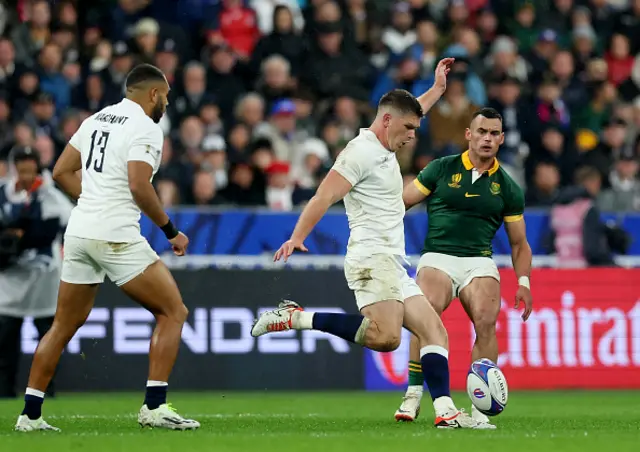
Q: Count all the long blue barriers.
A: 1